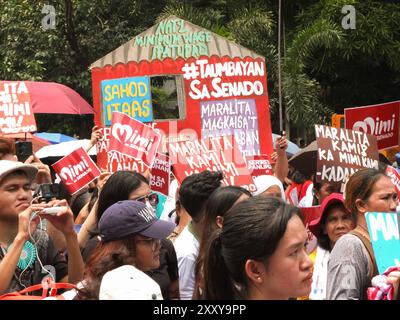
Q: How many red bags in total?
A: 1